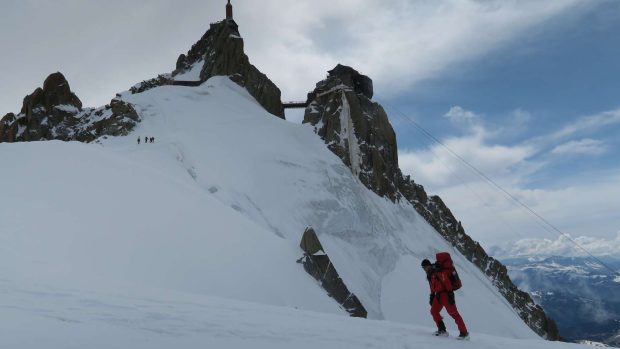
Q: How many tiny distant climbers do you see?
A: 4